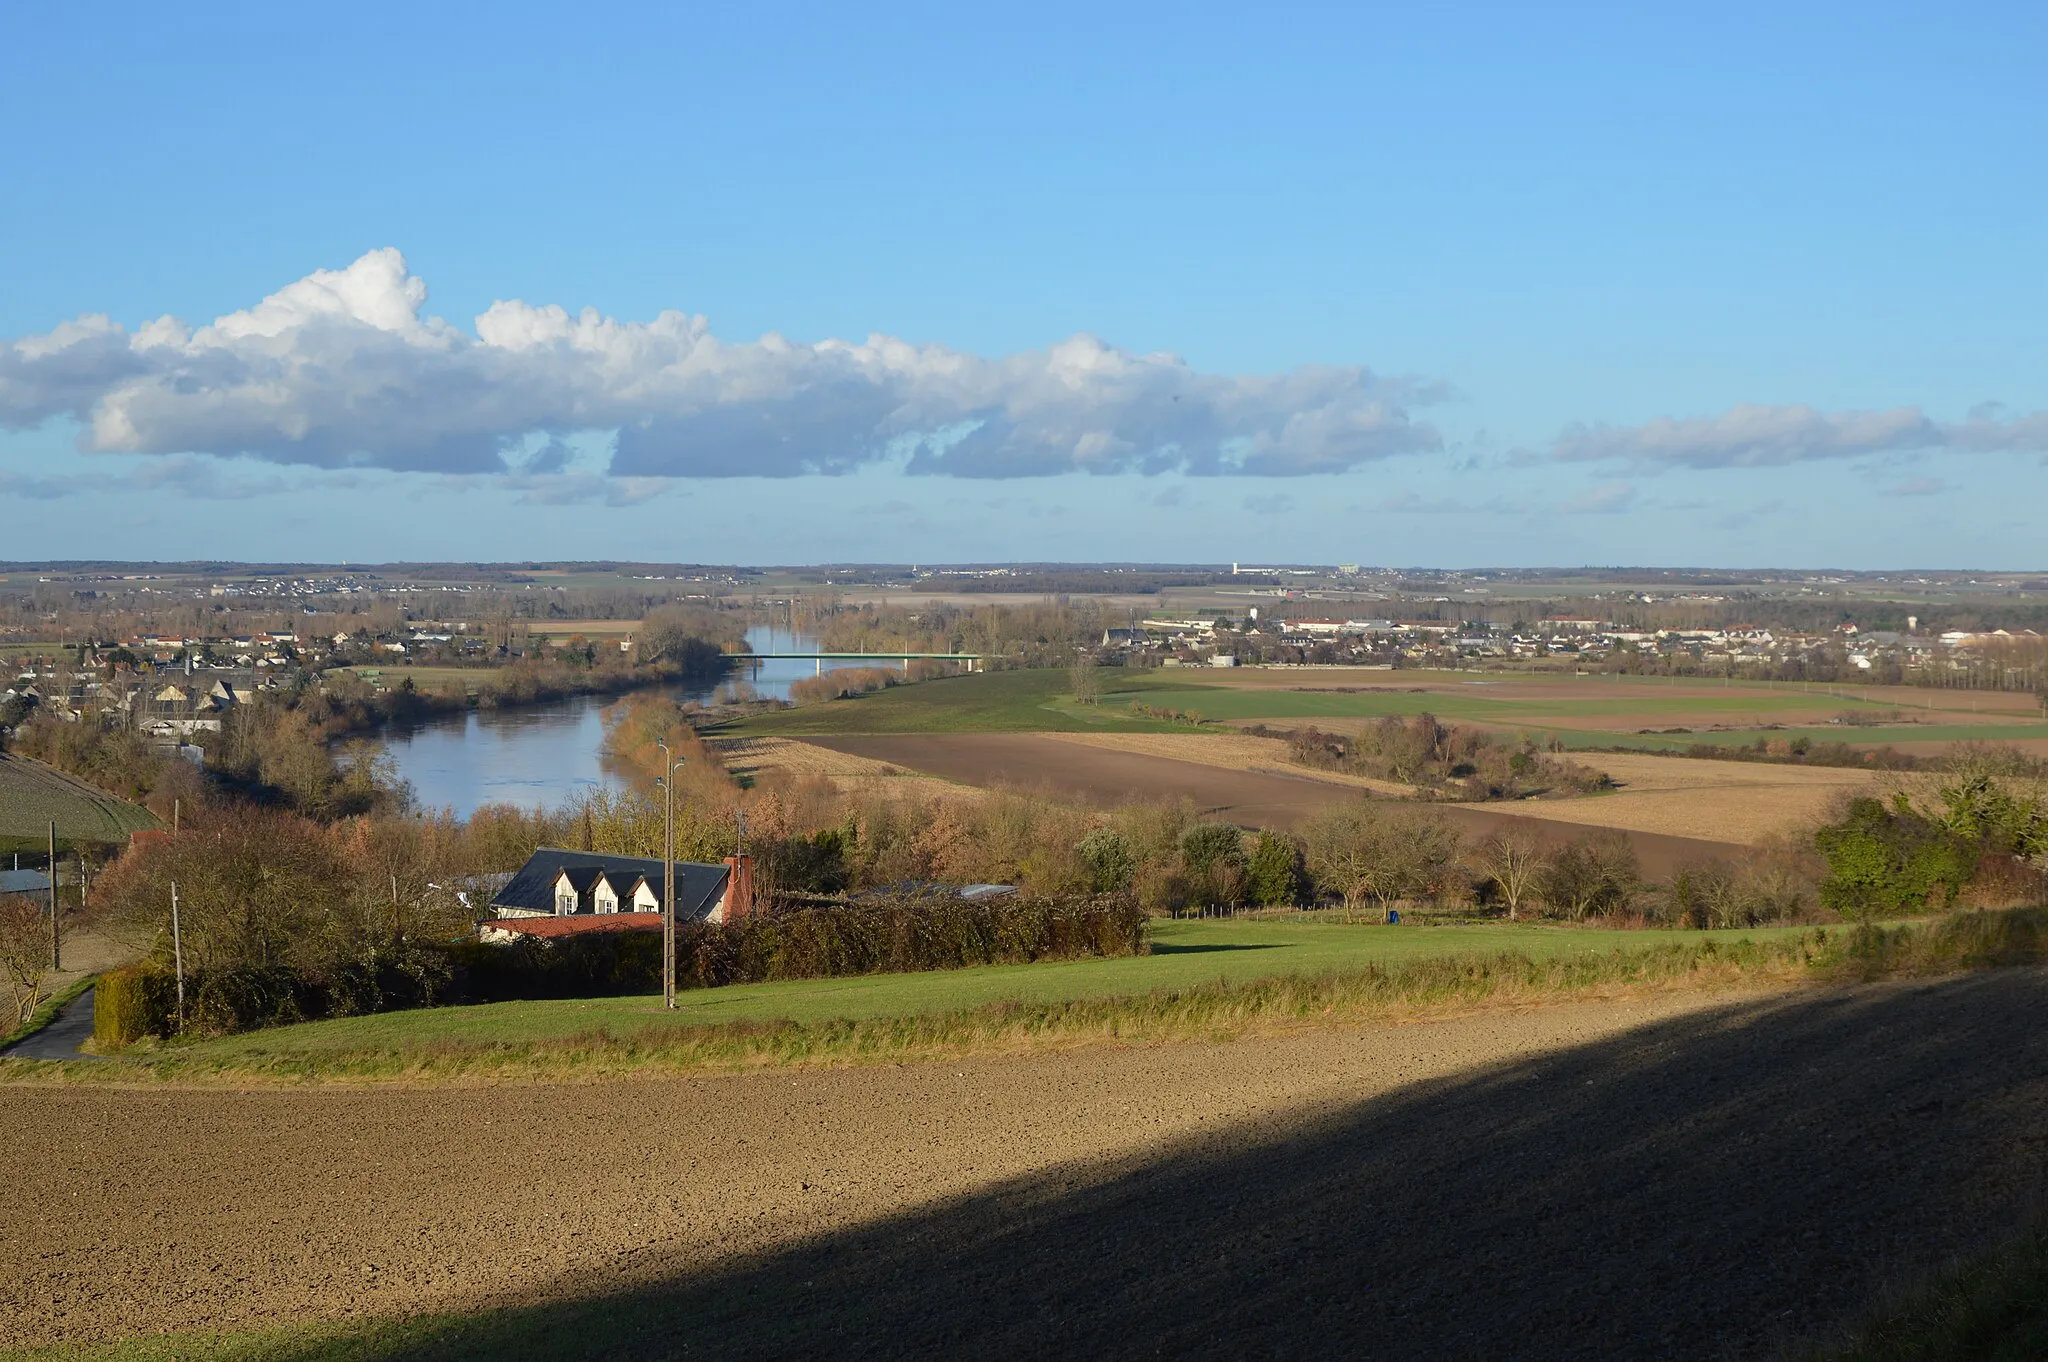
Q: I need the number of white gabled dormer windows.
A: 3